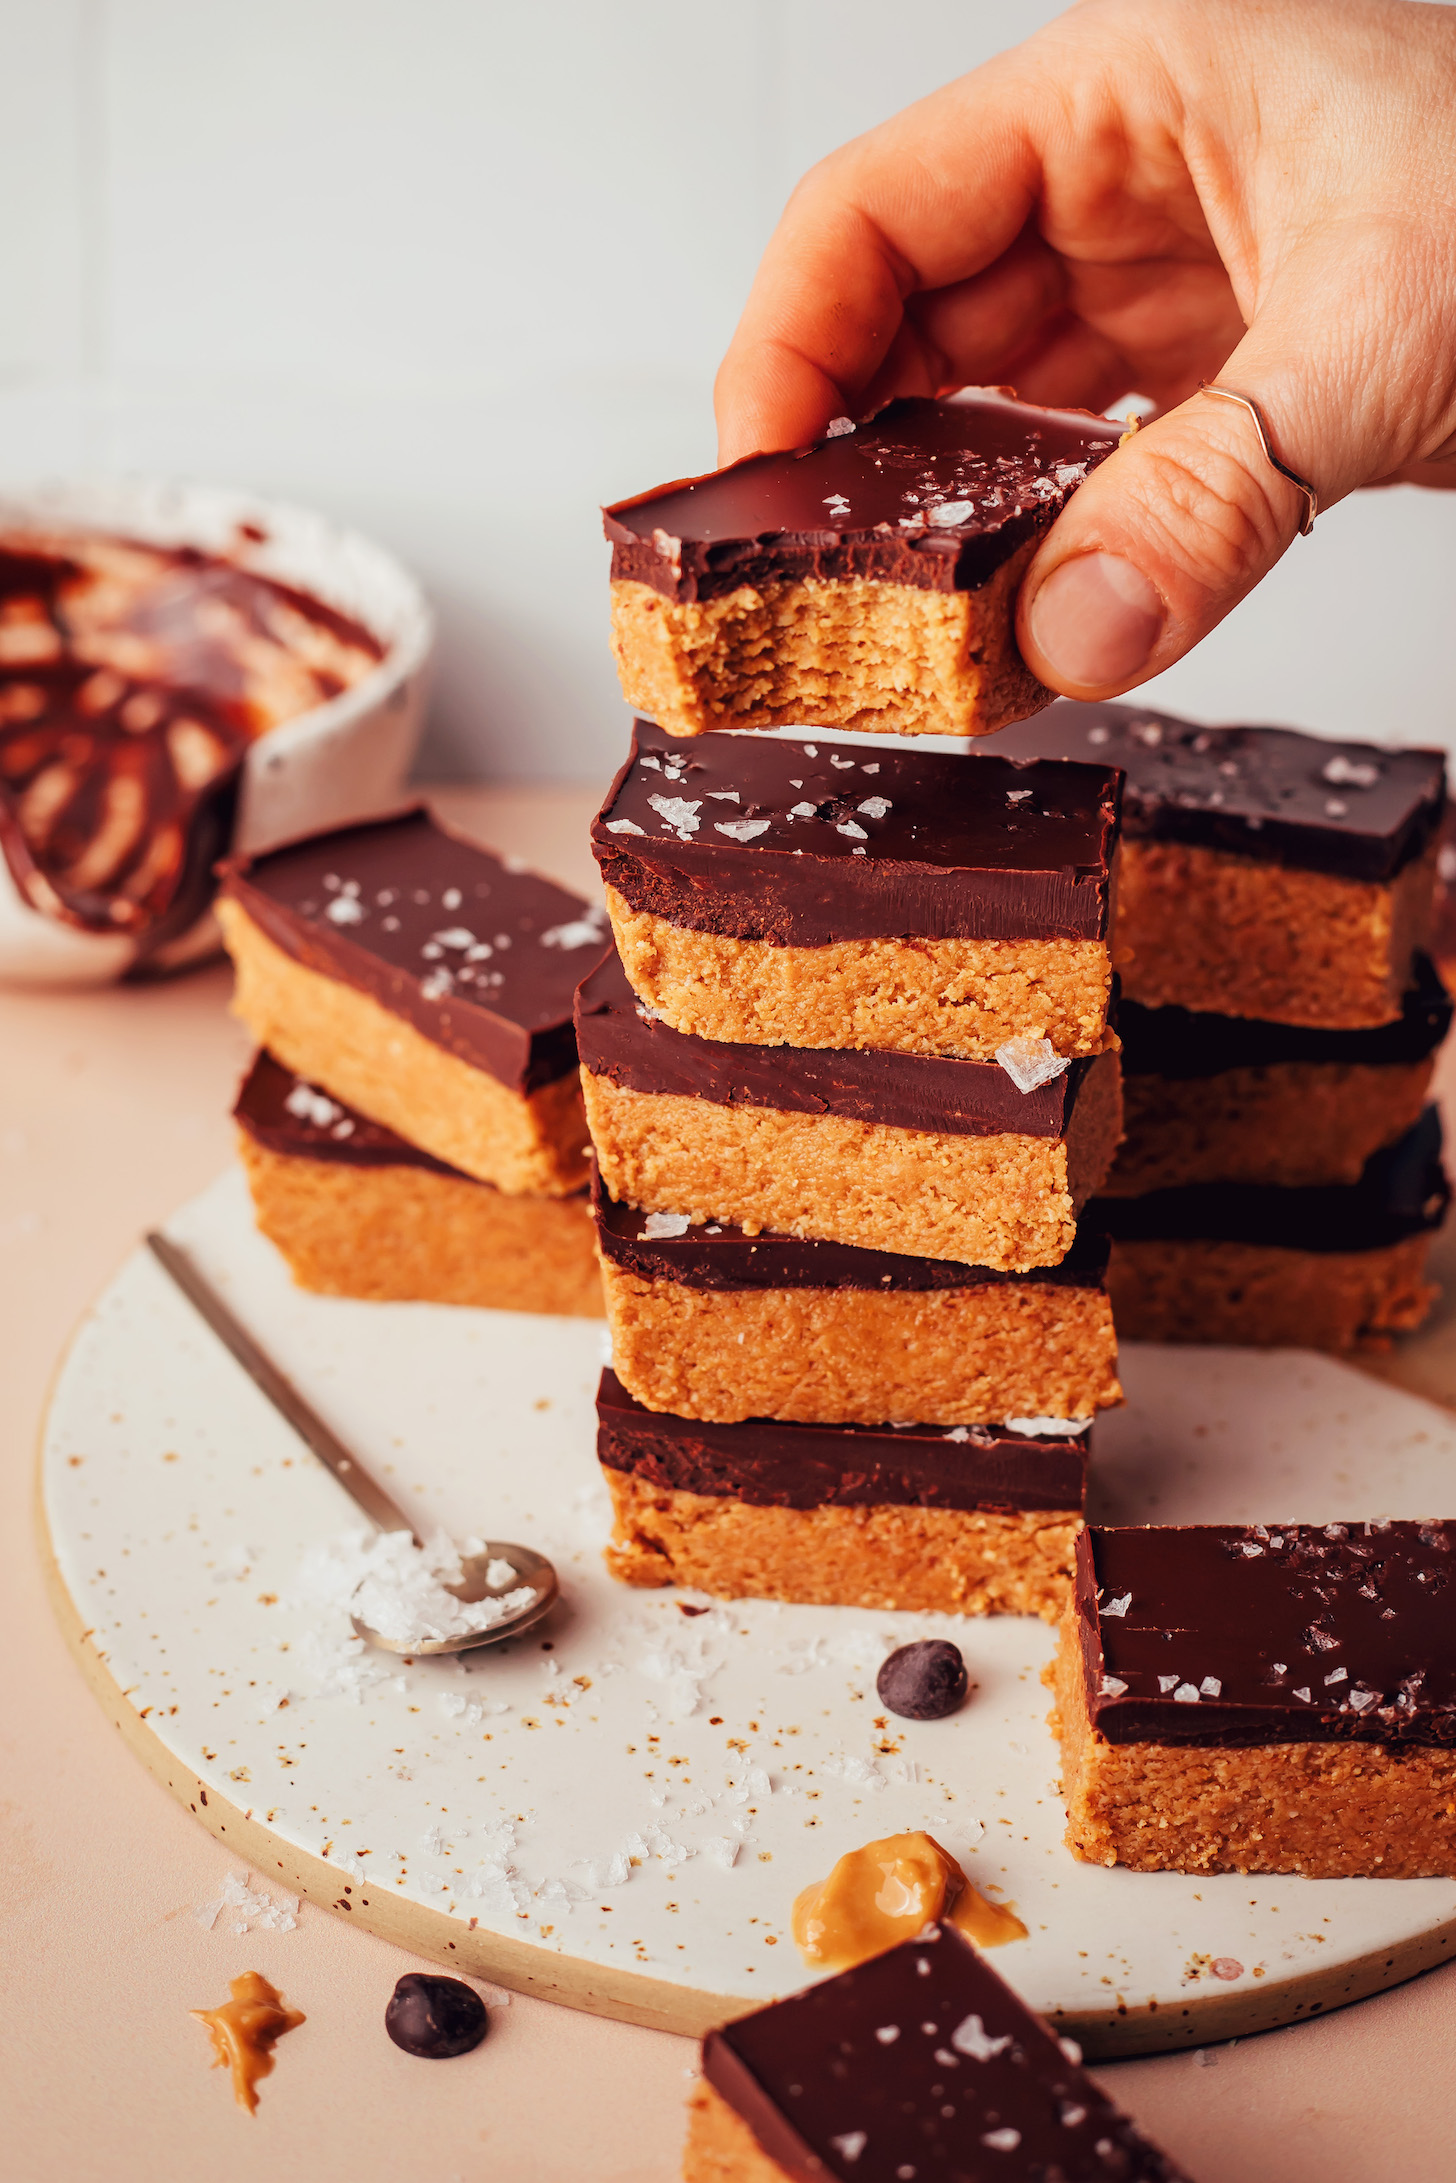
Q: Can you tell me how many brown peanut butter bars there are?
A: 12